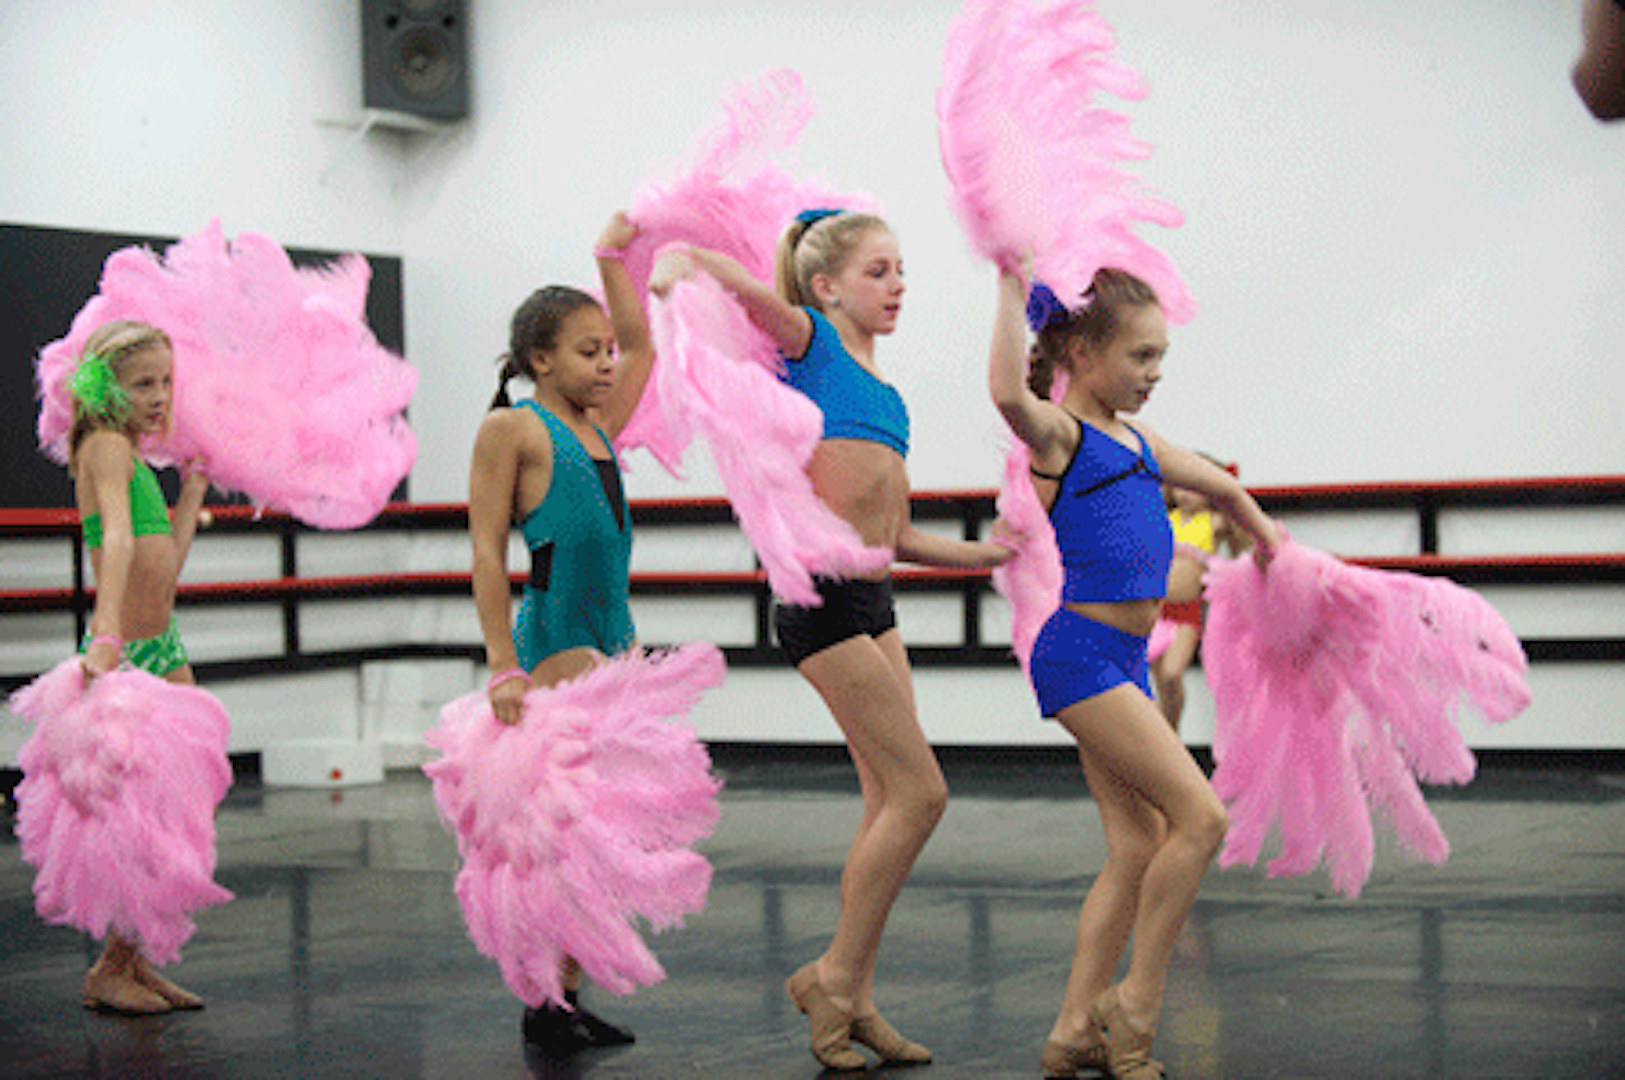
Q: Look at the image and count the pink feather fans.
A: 8